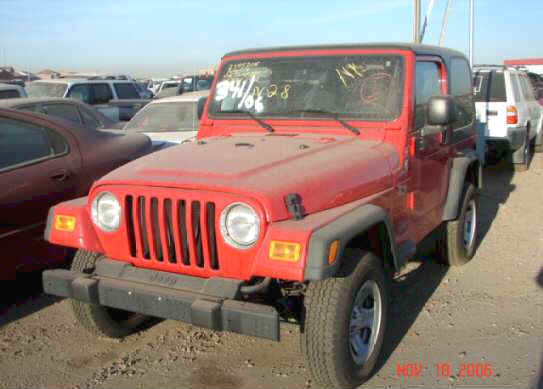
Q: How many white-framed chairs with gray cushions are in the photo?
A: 0